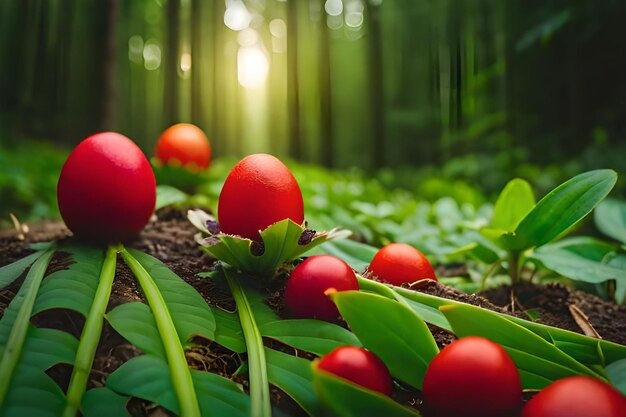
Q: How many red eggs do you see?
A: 8